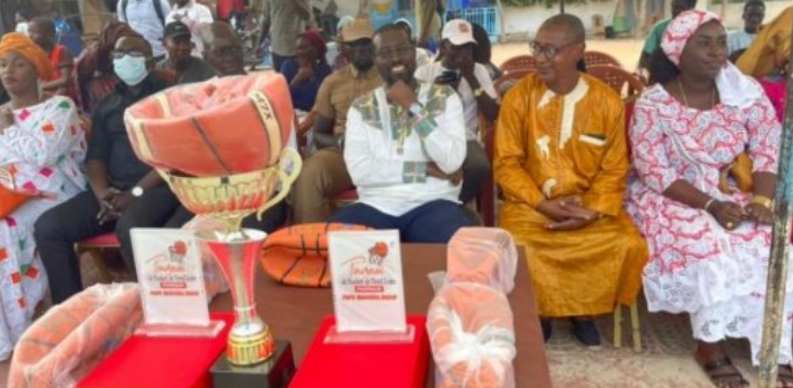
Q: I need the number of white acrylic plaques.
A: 2